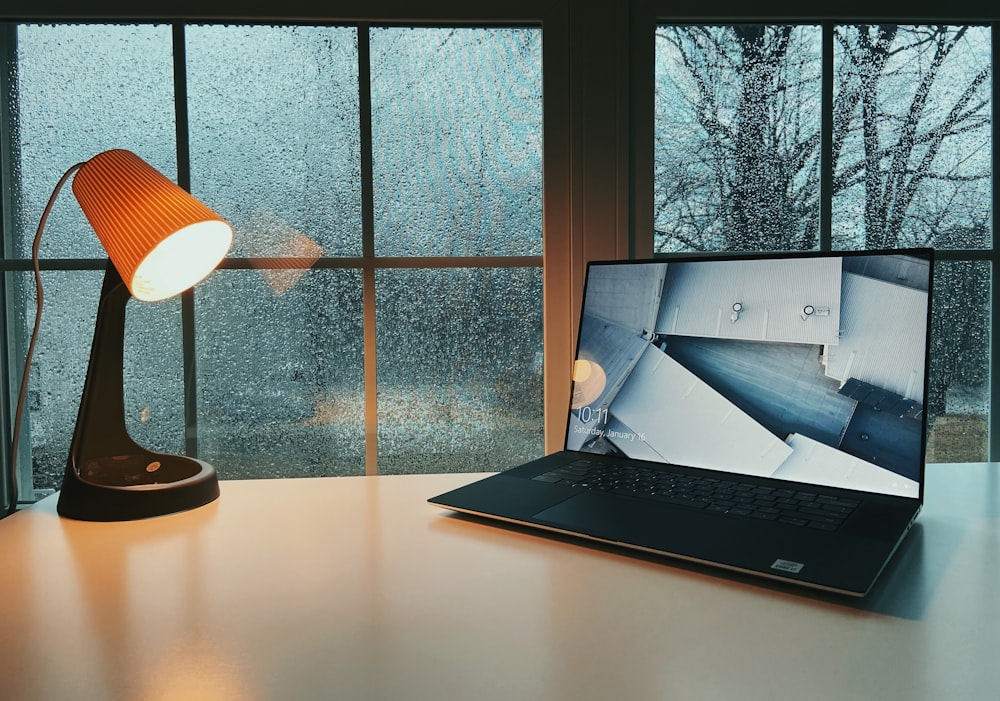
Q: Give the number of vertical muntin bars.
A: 3